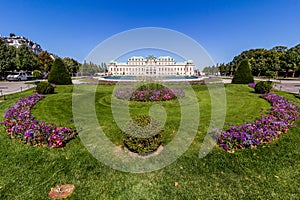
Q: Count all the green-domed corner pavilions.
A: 2